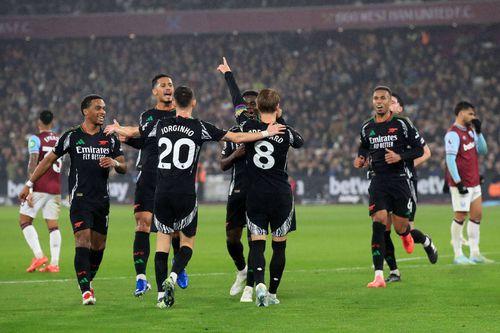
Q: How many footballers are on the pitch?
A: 9